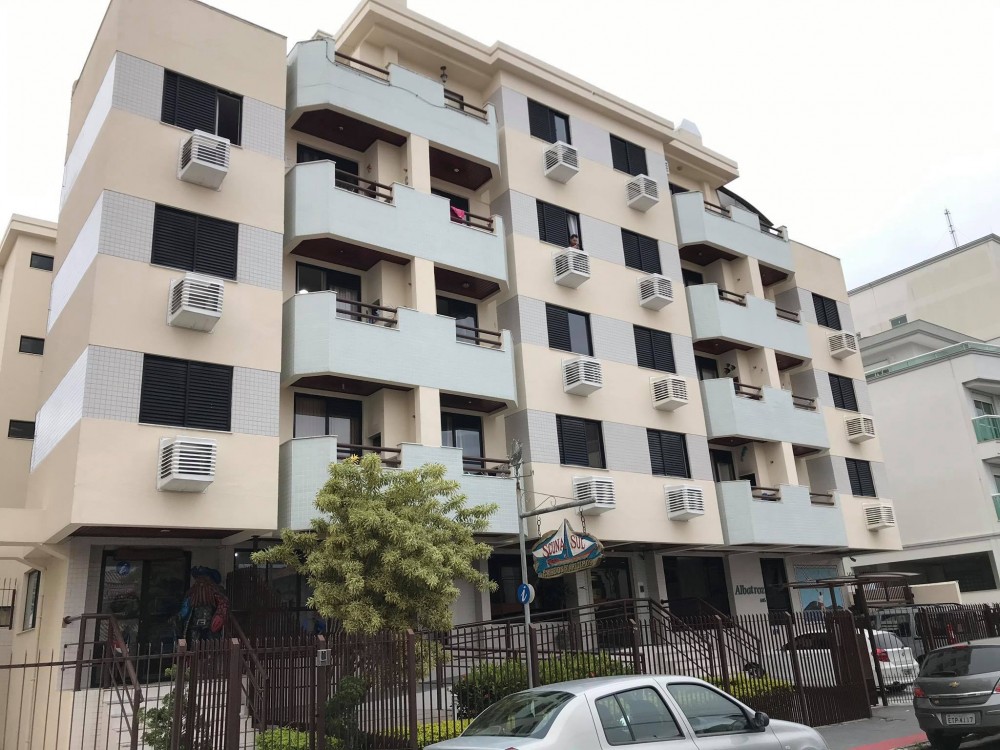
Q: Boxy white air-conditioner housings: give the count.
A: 14